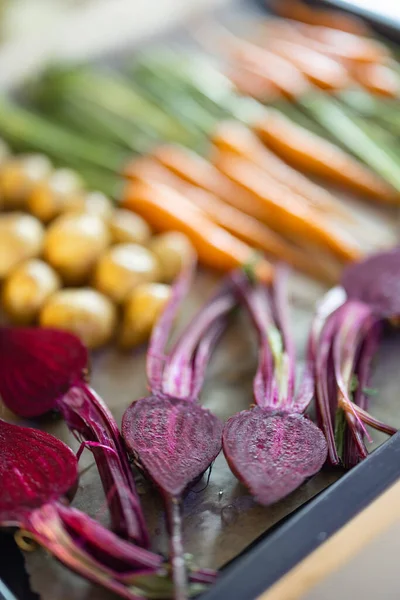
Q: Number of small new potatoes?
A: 12